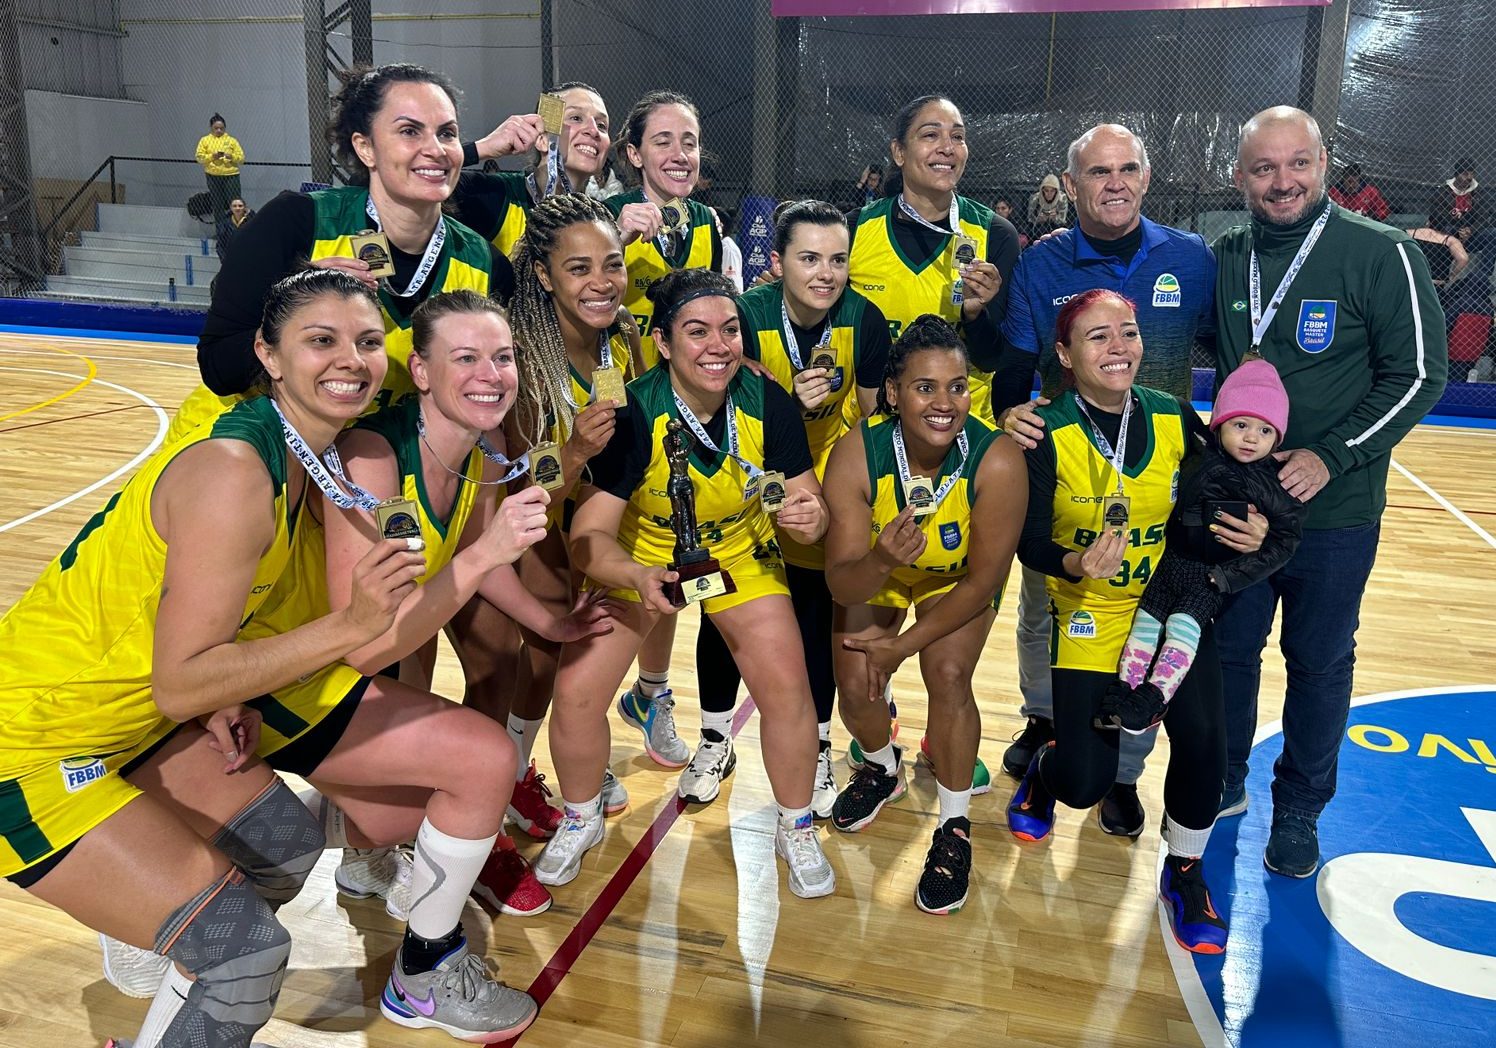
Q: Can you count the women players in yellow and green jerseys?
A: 11